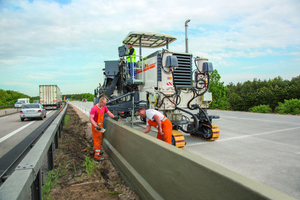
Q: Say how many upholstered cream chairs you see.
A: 0